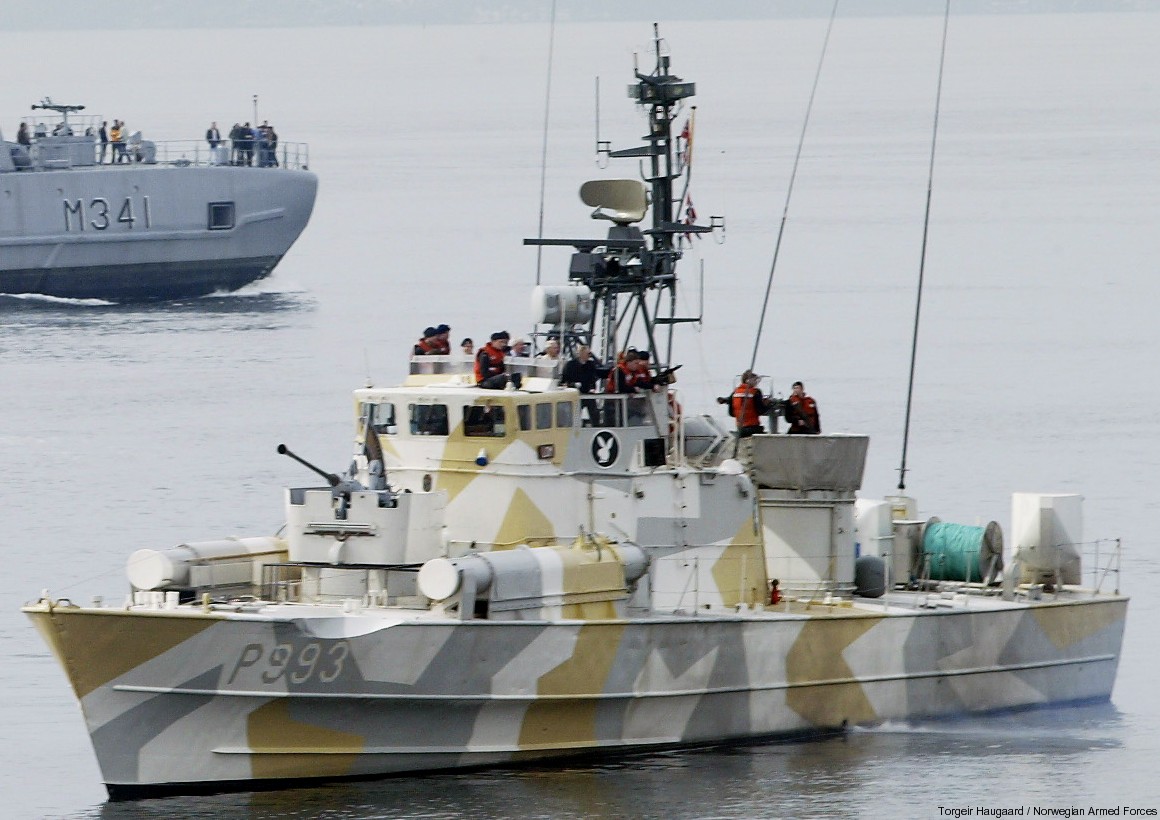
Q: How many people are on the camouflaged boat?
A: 11